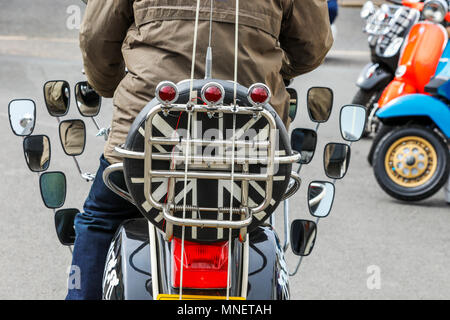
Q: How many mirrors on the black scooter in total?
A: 14